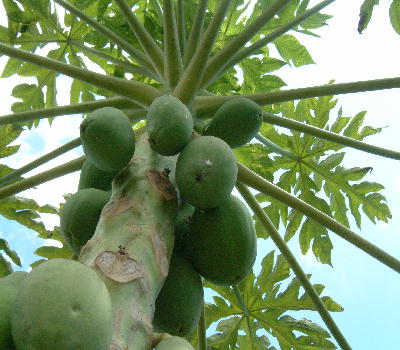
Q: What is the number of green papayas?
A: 12